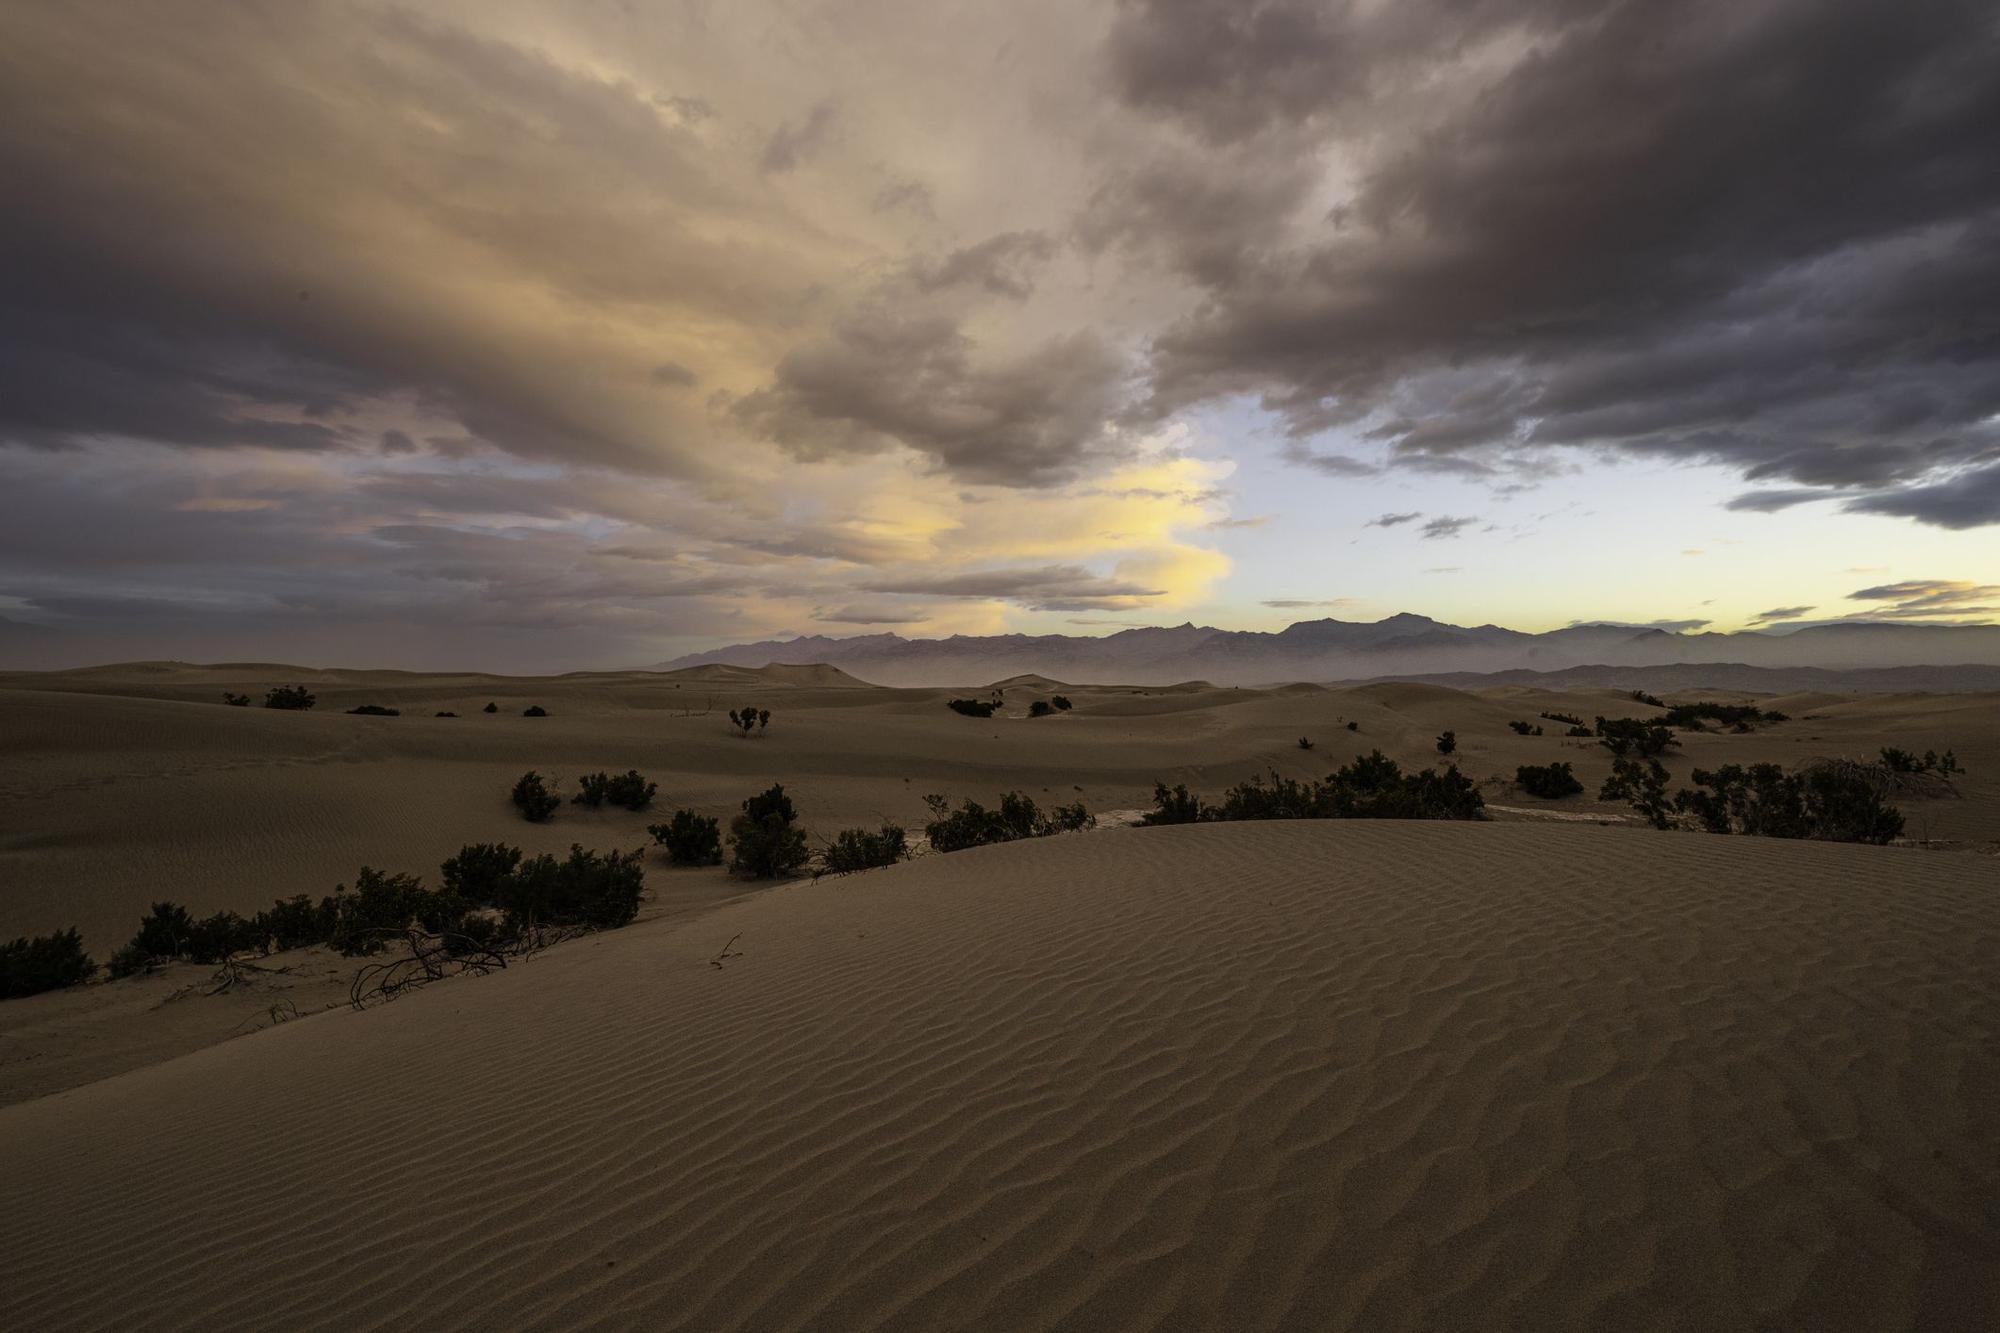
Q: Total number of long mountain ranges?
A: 1